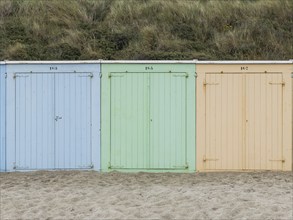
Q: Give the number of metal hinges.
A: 12